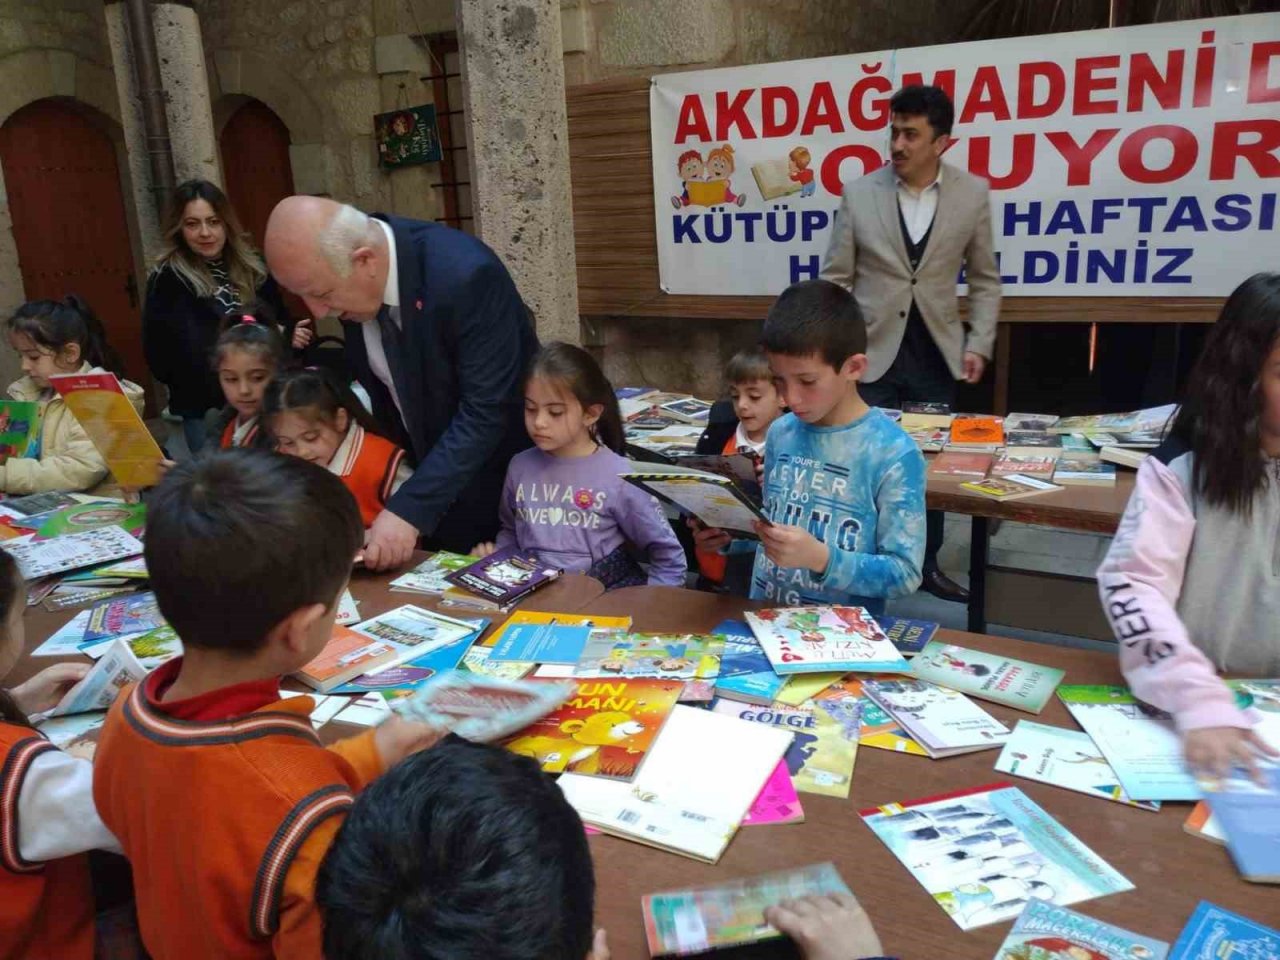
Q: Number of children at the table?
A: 10